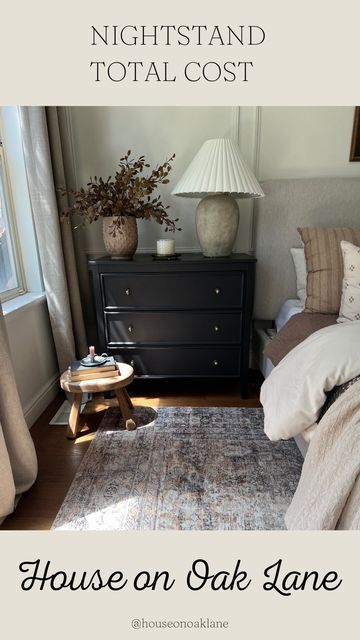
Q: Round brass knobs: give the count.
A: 6